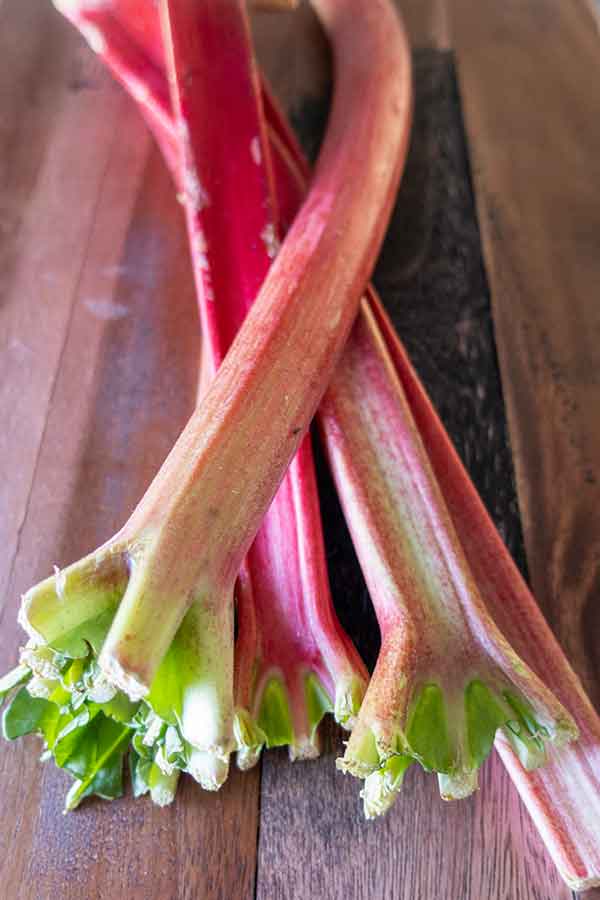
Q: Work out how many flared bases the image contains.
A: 3